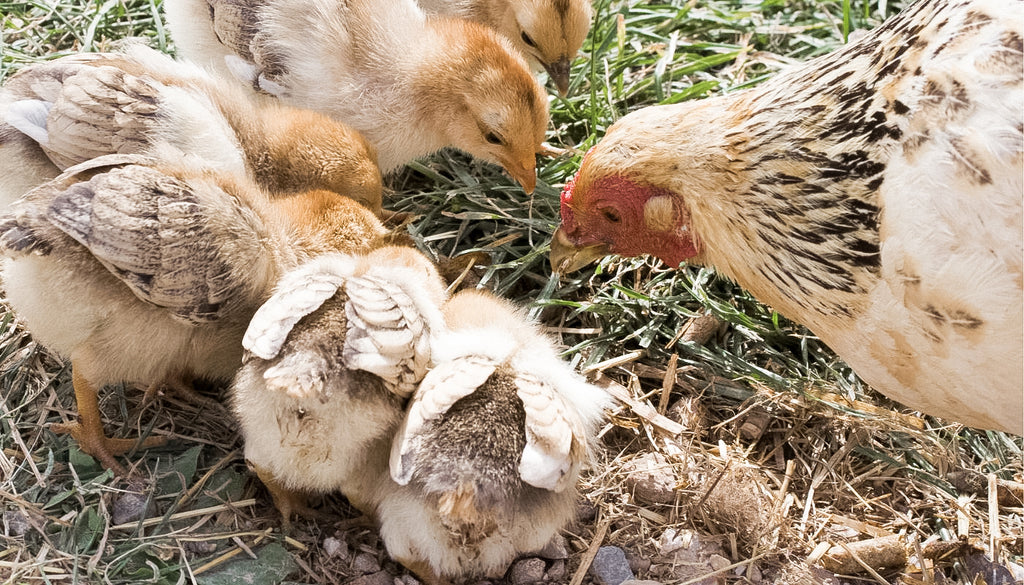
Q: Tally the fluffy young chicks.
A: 6